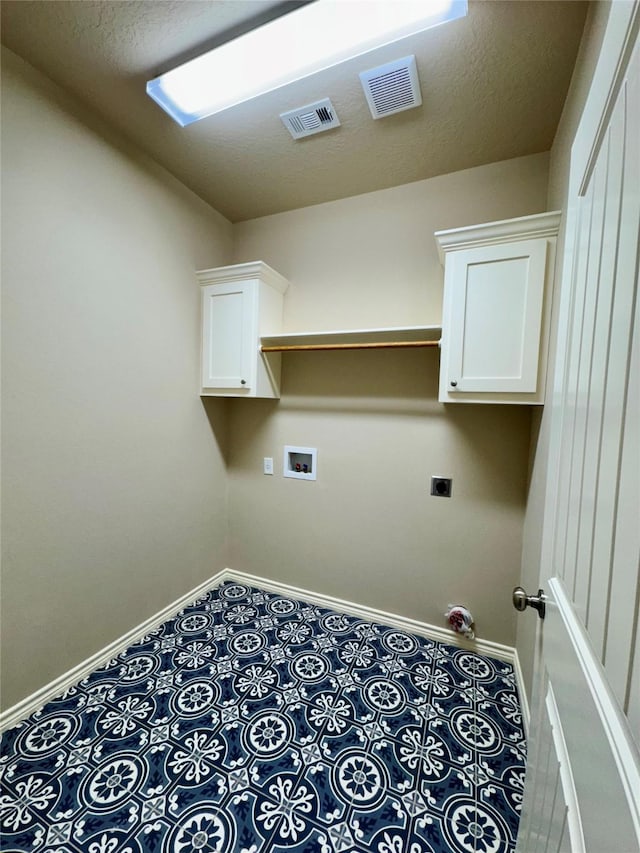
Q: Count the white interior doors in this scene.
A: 1